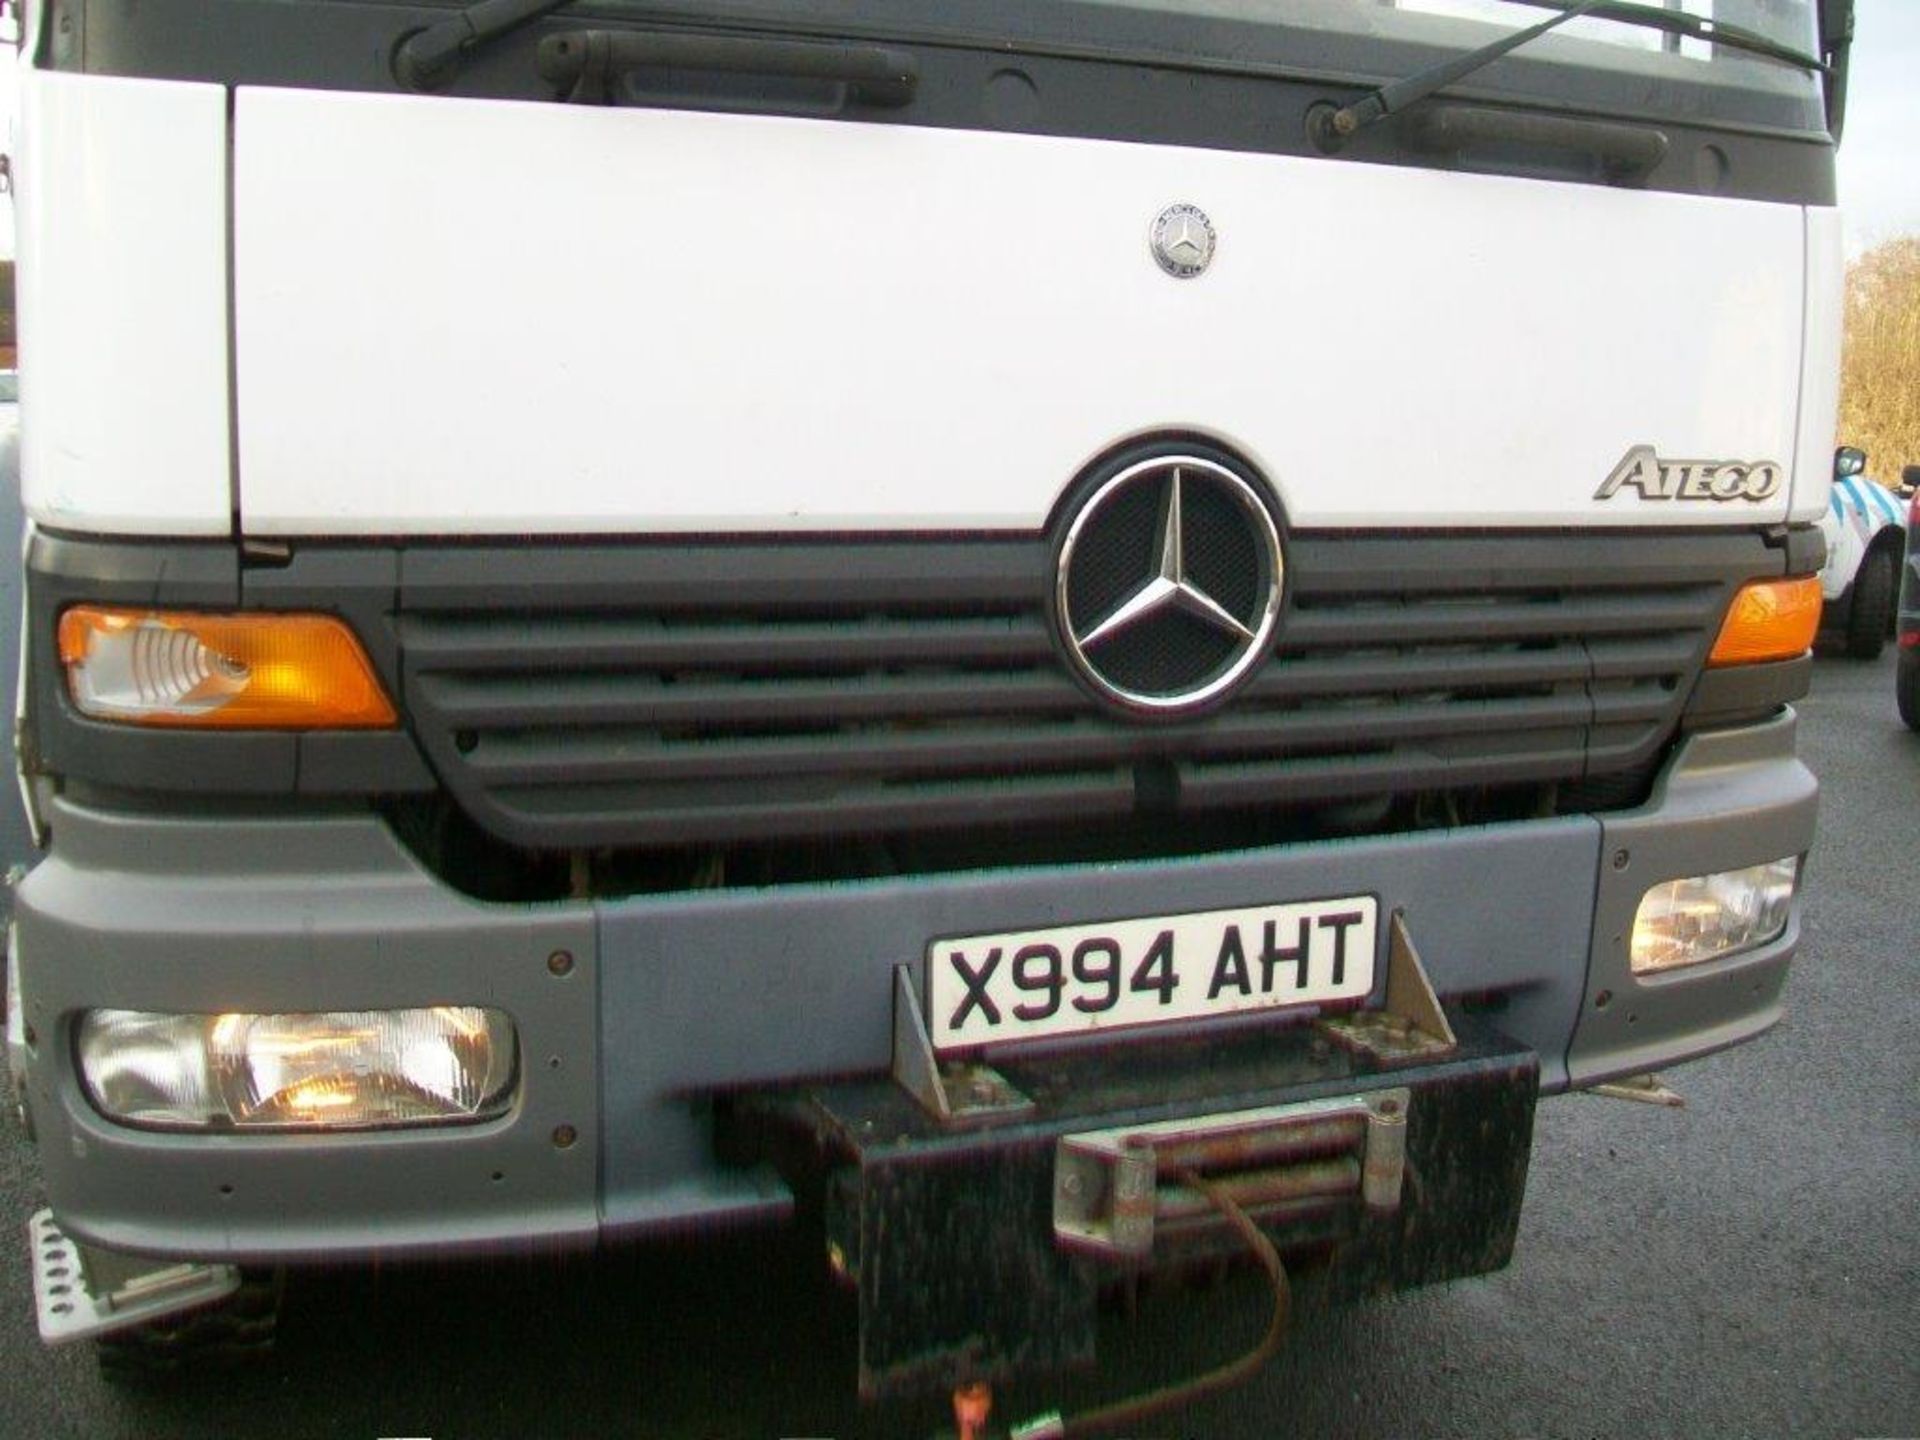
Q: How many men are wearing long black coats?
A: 0